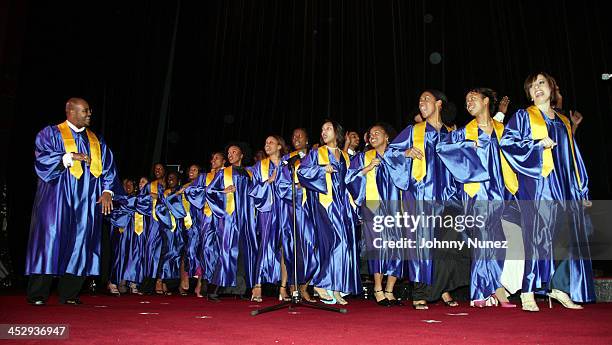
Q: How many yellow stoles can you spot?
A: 15